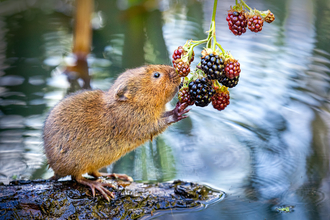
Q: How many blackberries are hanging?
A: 11